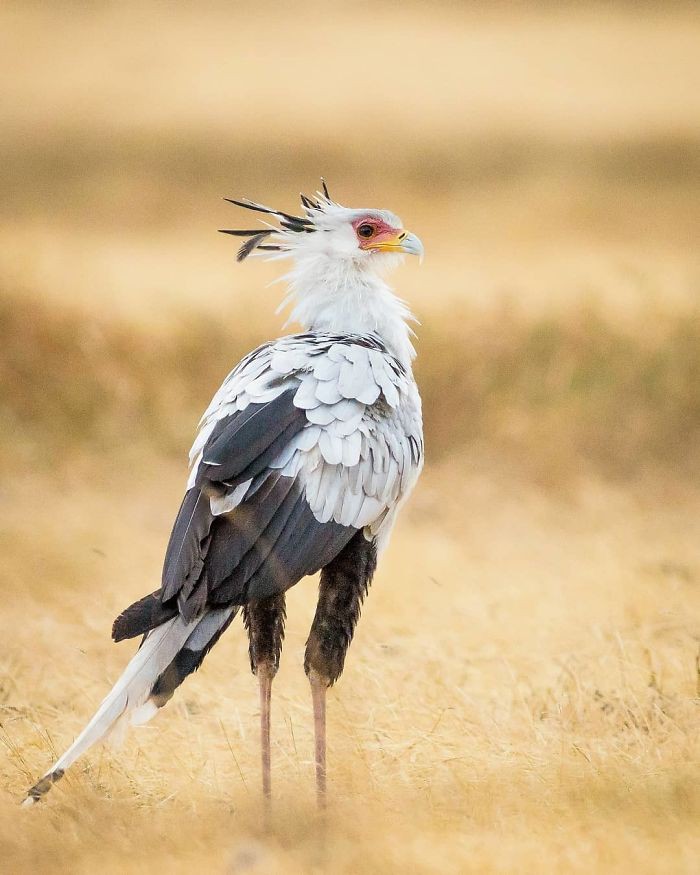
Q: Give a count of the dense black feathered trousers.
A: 2